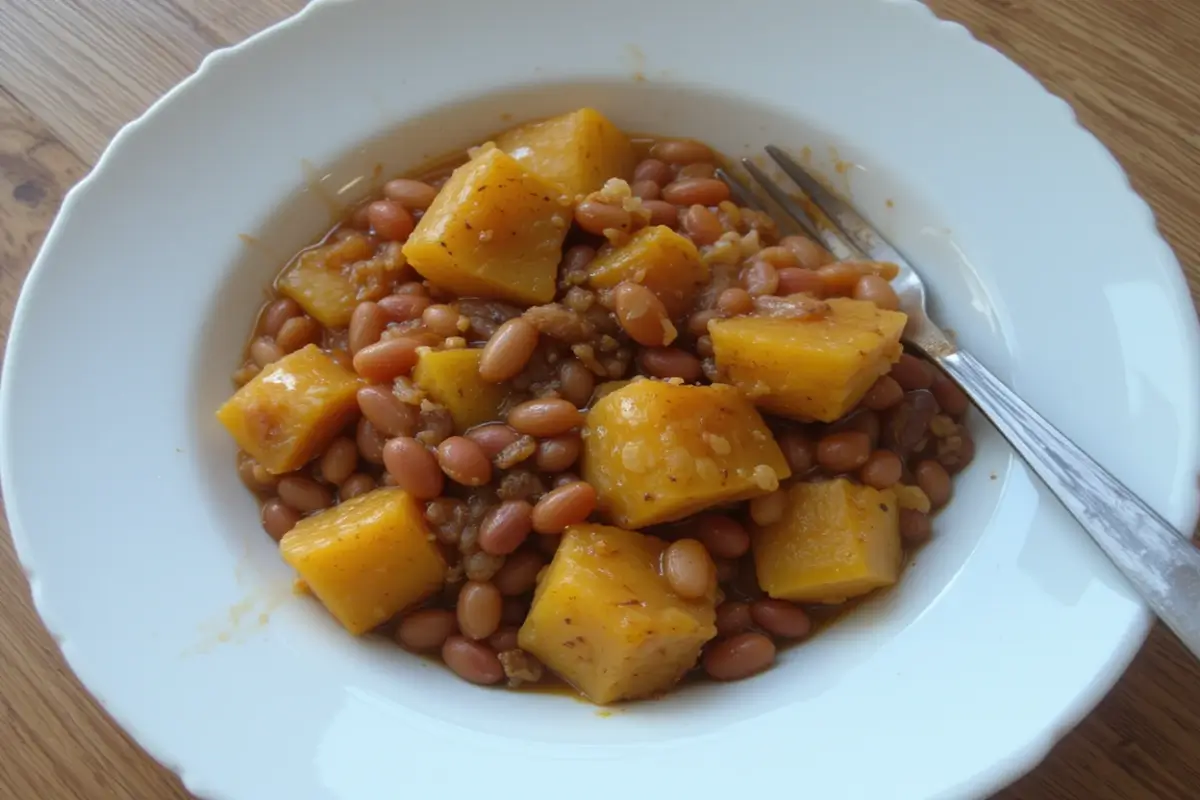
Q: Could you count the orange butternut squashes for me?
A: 11